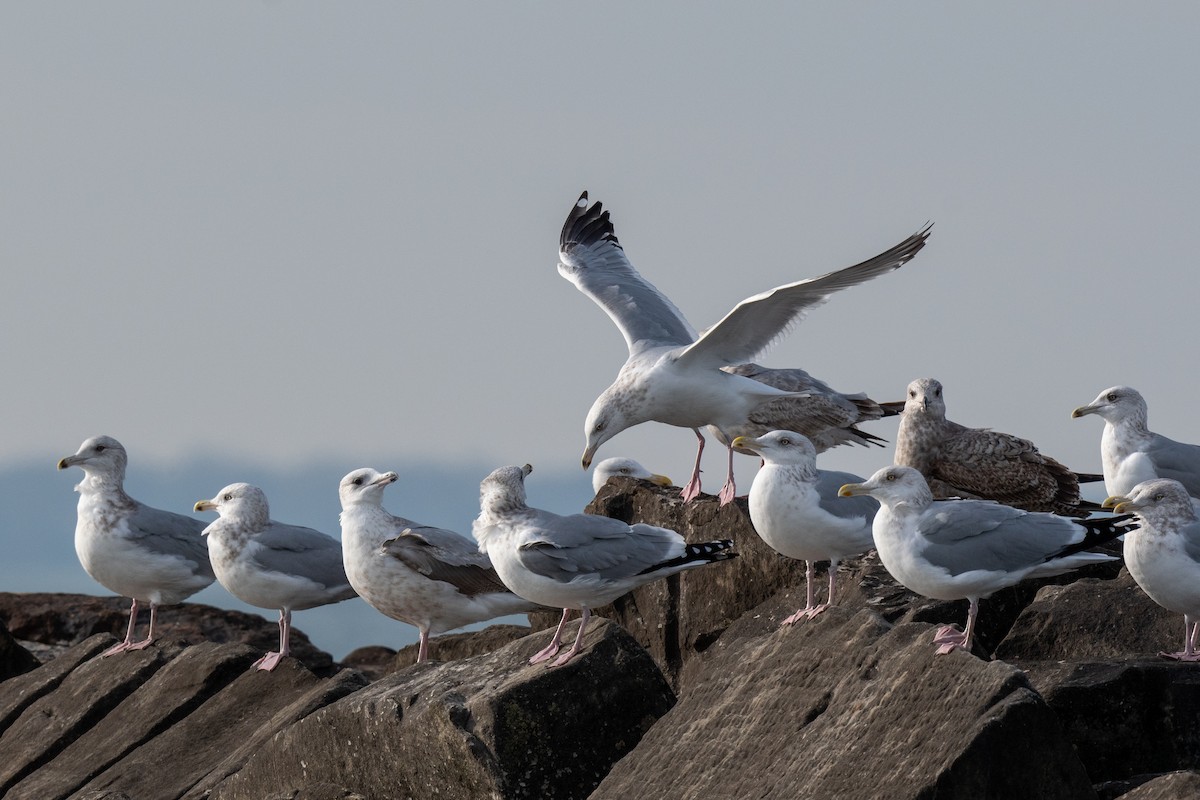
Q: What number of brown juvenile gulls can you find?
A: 2